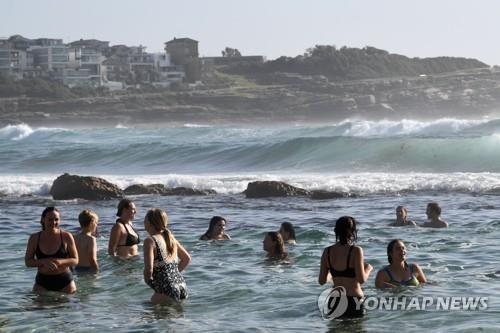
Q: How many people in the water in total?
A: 11